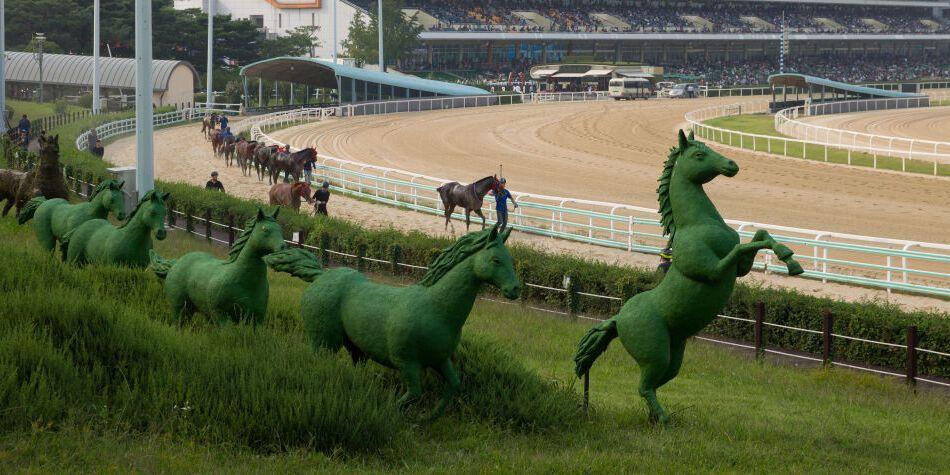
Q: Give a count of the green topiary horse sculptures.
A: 5